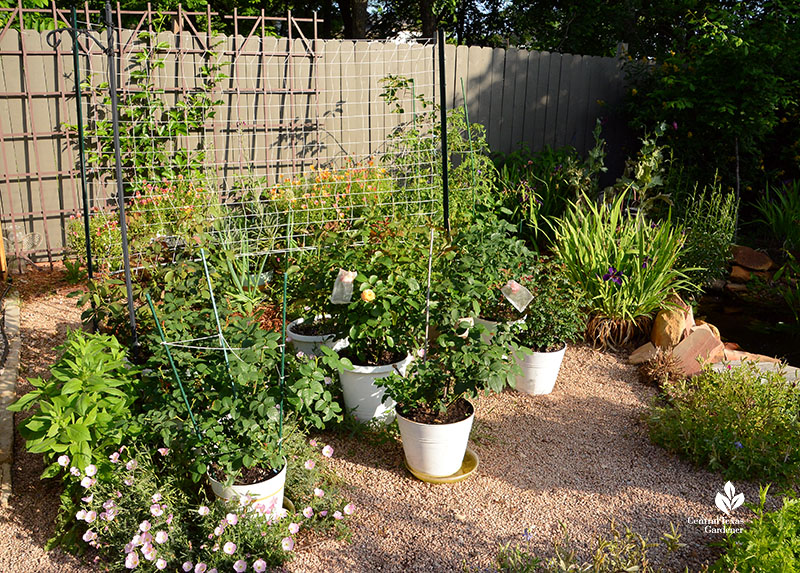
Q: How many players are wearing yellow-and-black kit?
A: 0